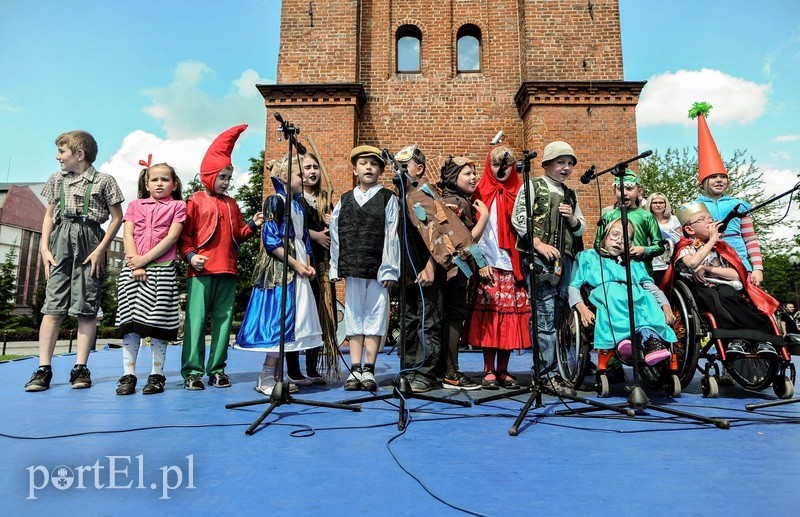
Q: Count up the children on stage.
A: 14